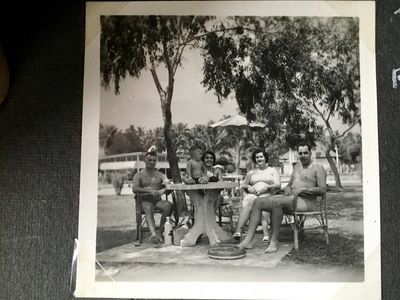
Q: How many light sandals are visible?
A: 2